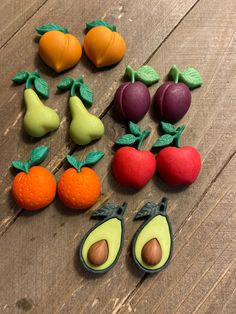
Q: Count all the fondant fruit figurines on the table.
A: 12